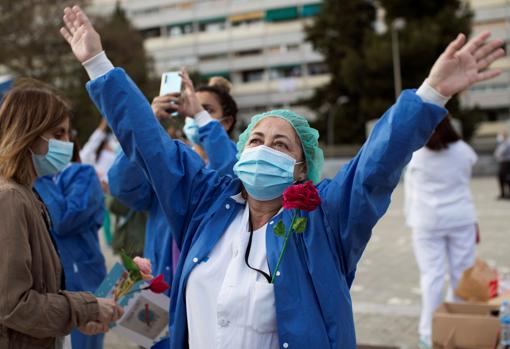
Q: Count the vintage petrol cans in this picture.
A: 0